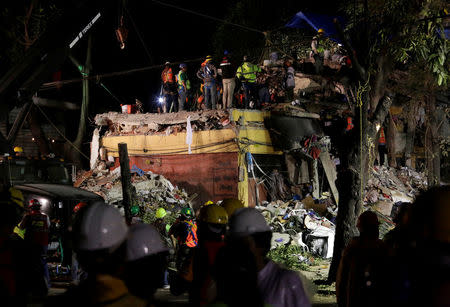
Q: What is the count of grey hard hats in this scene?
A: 3